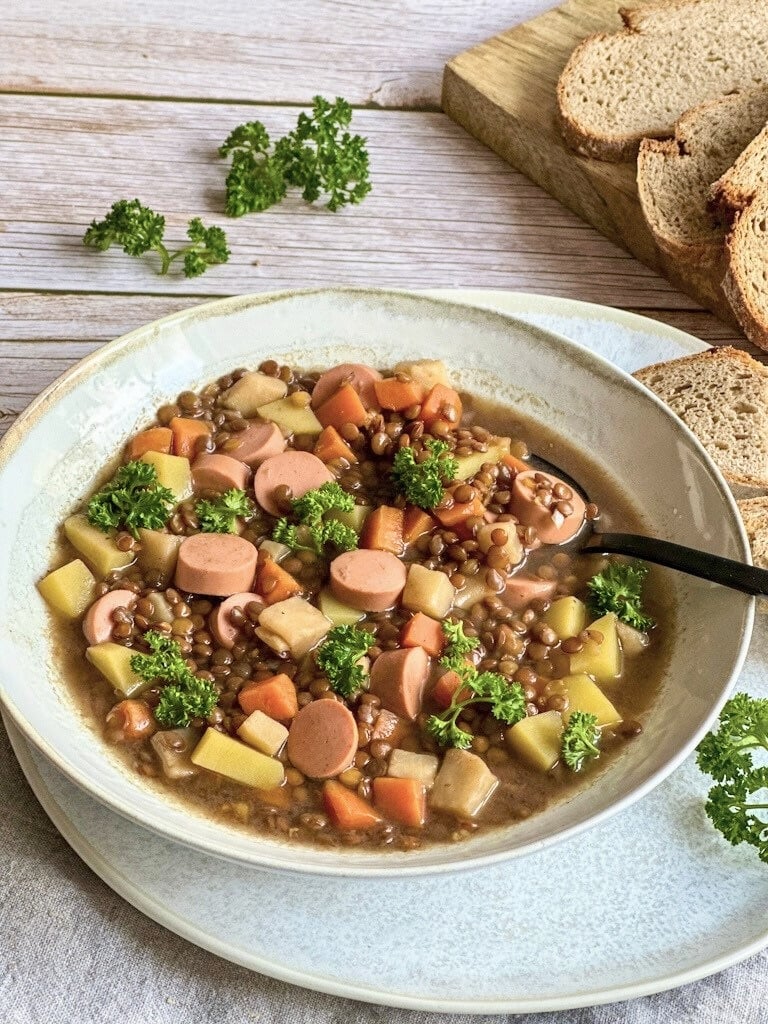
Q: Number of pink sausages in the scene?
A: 12